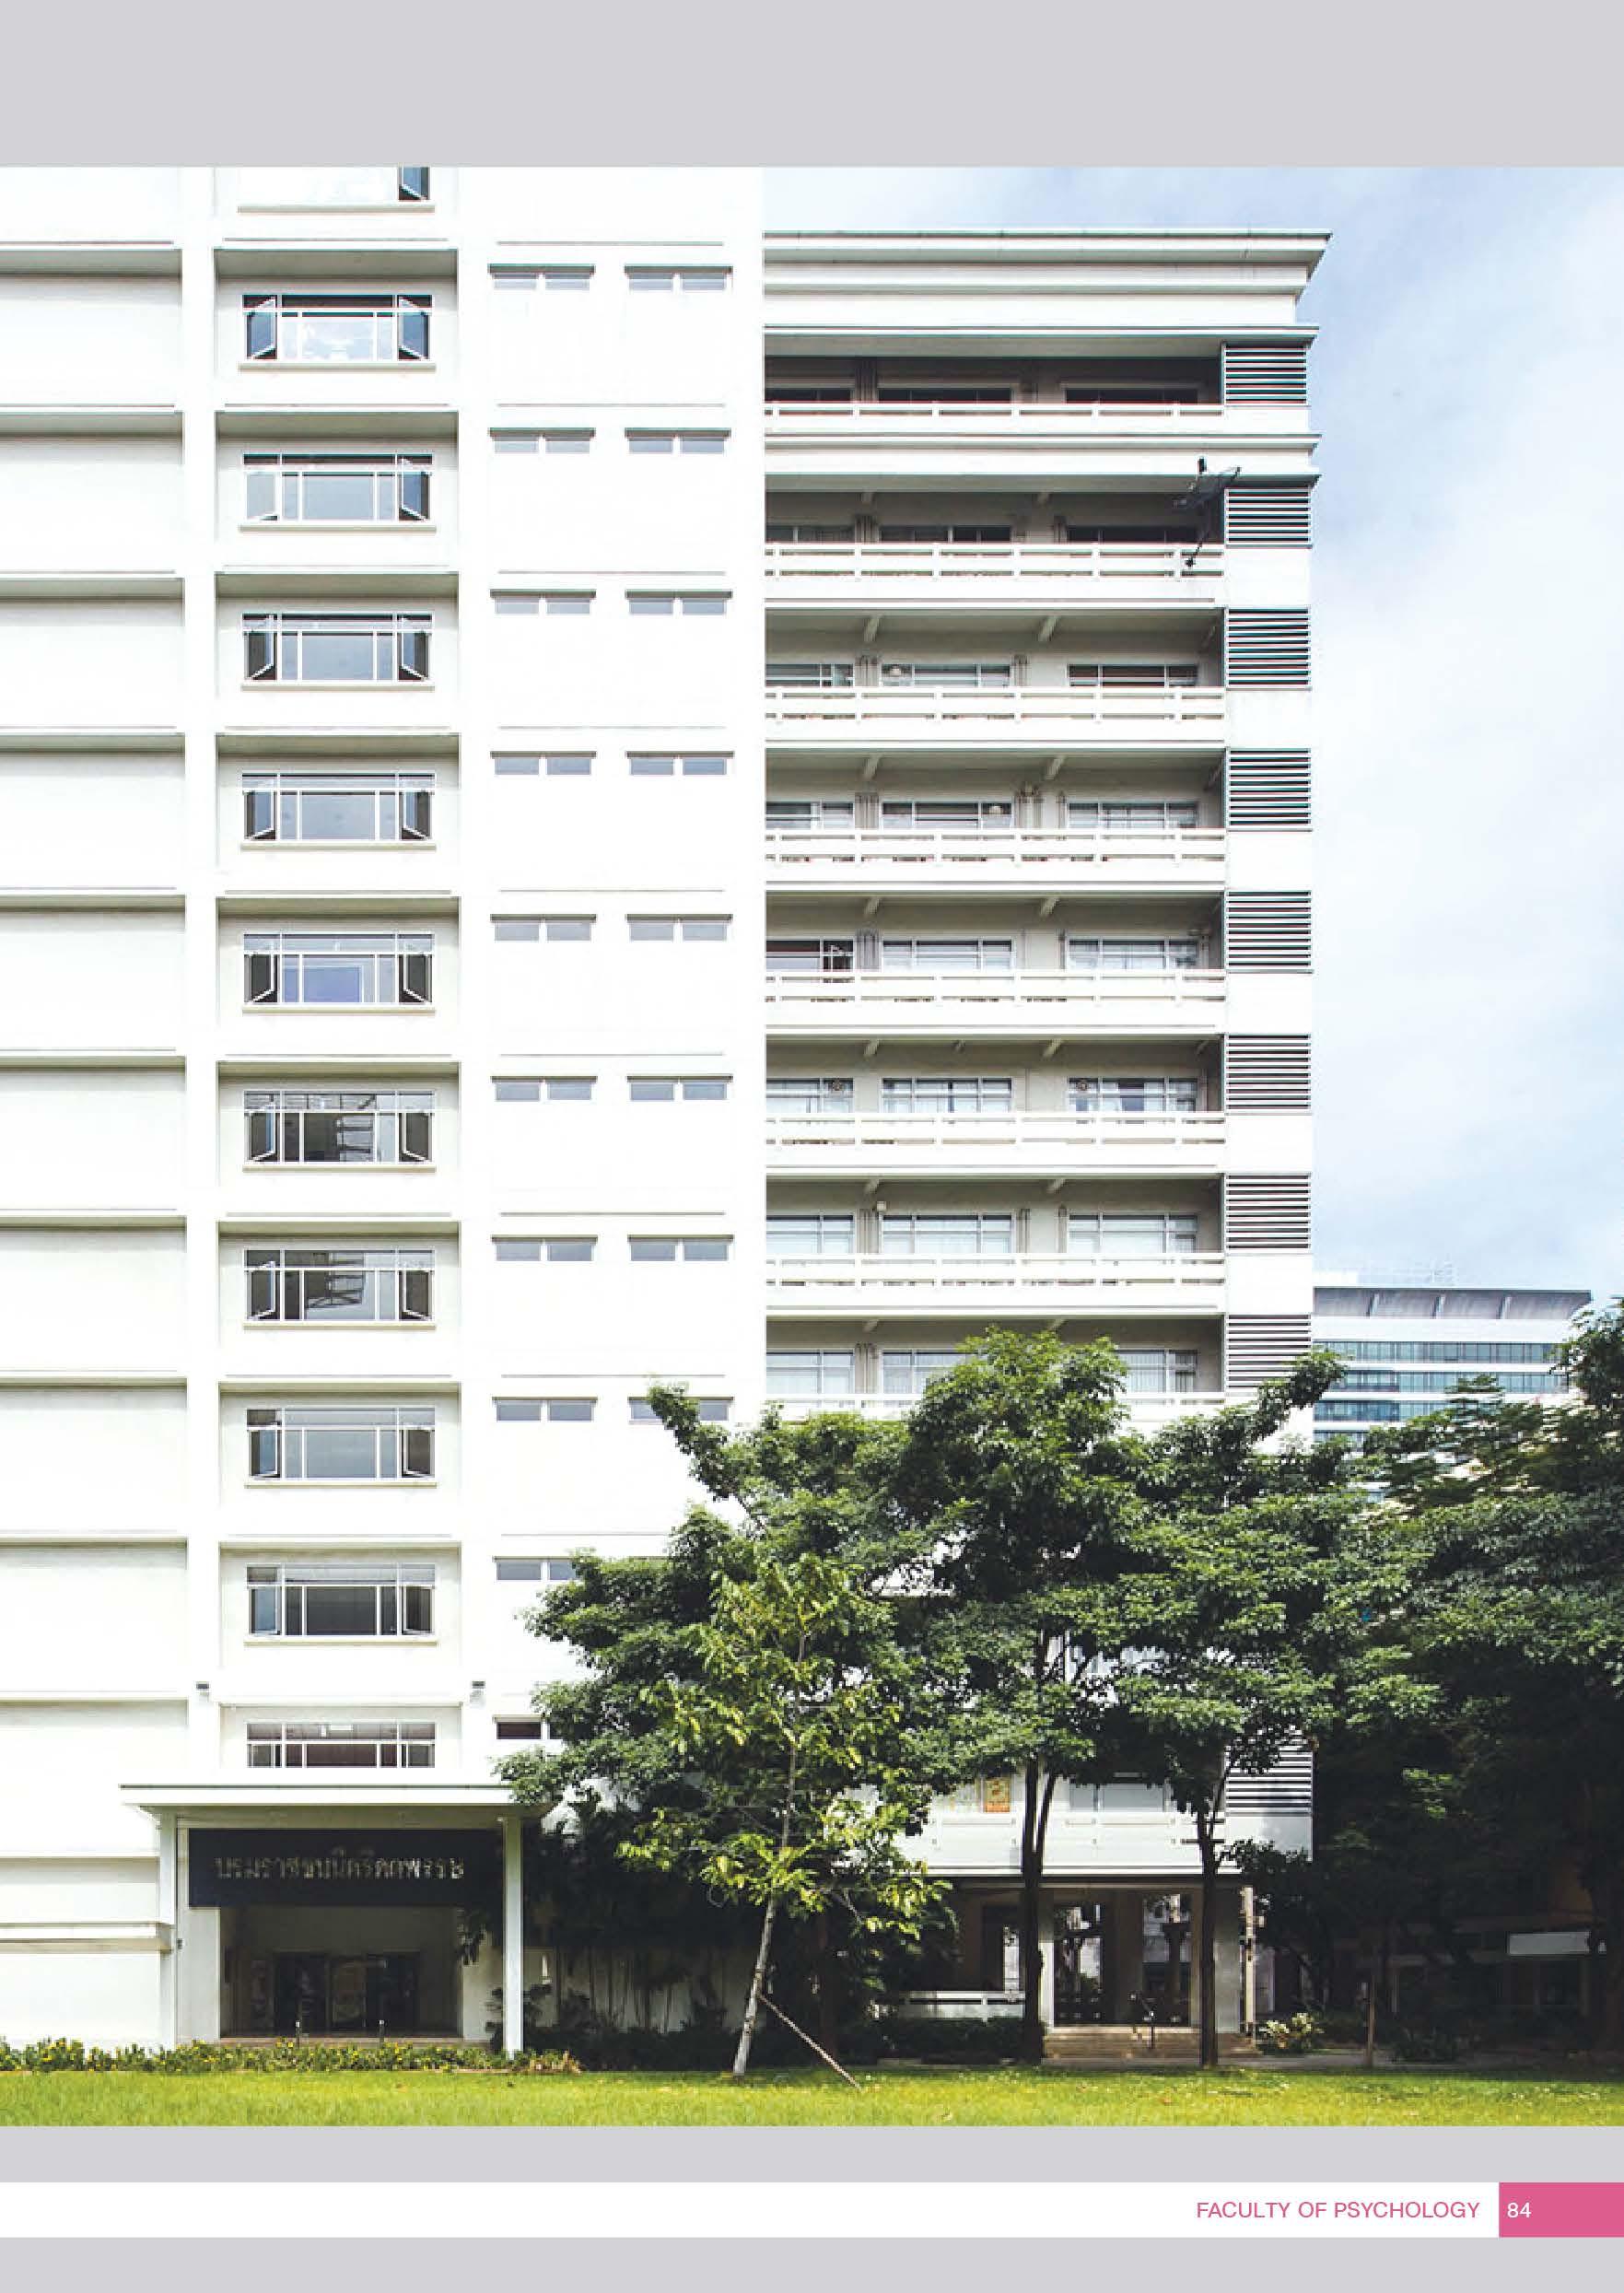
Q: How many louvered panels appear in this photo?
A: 9